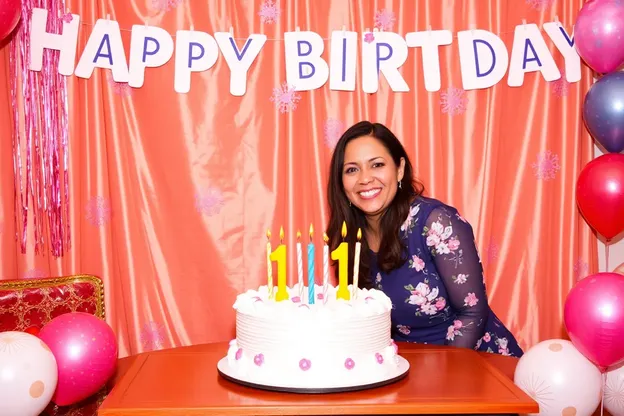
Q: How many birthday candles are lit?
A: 7